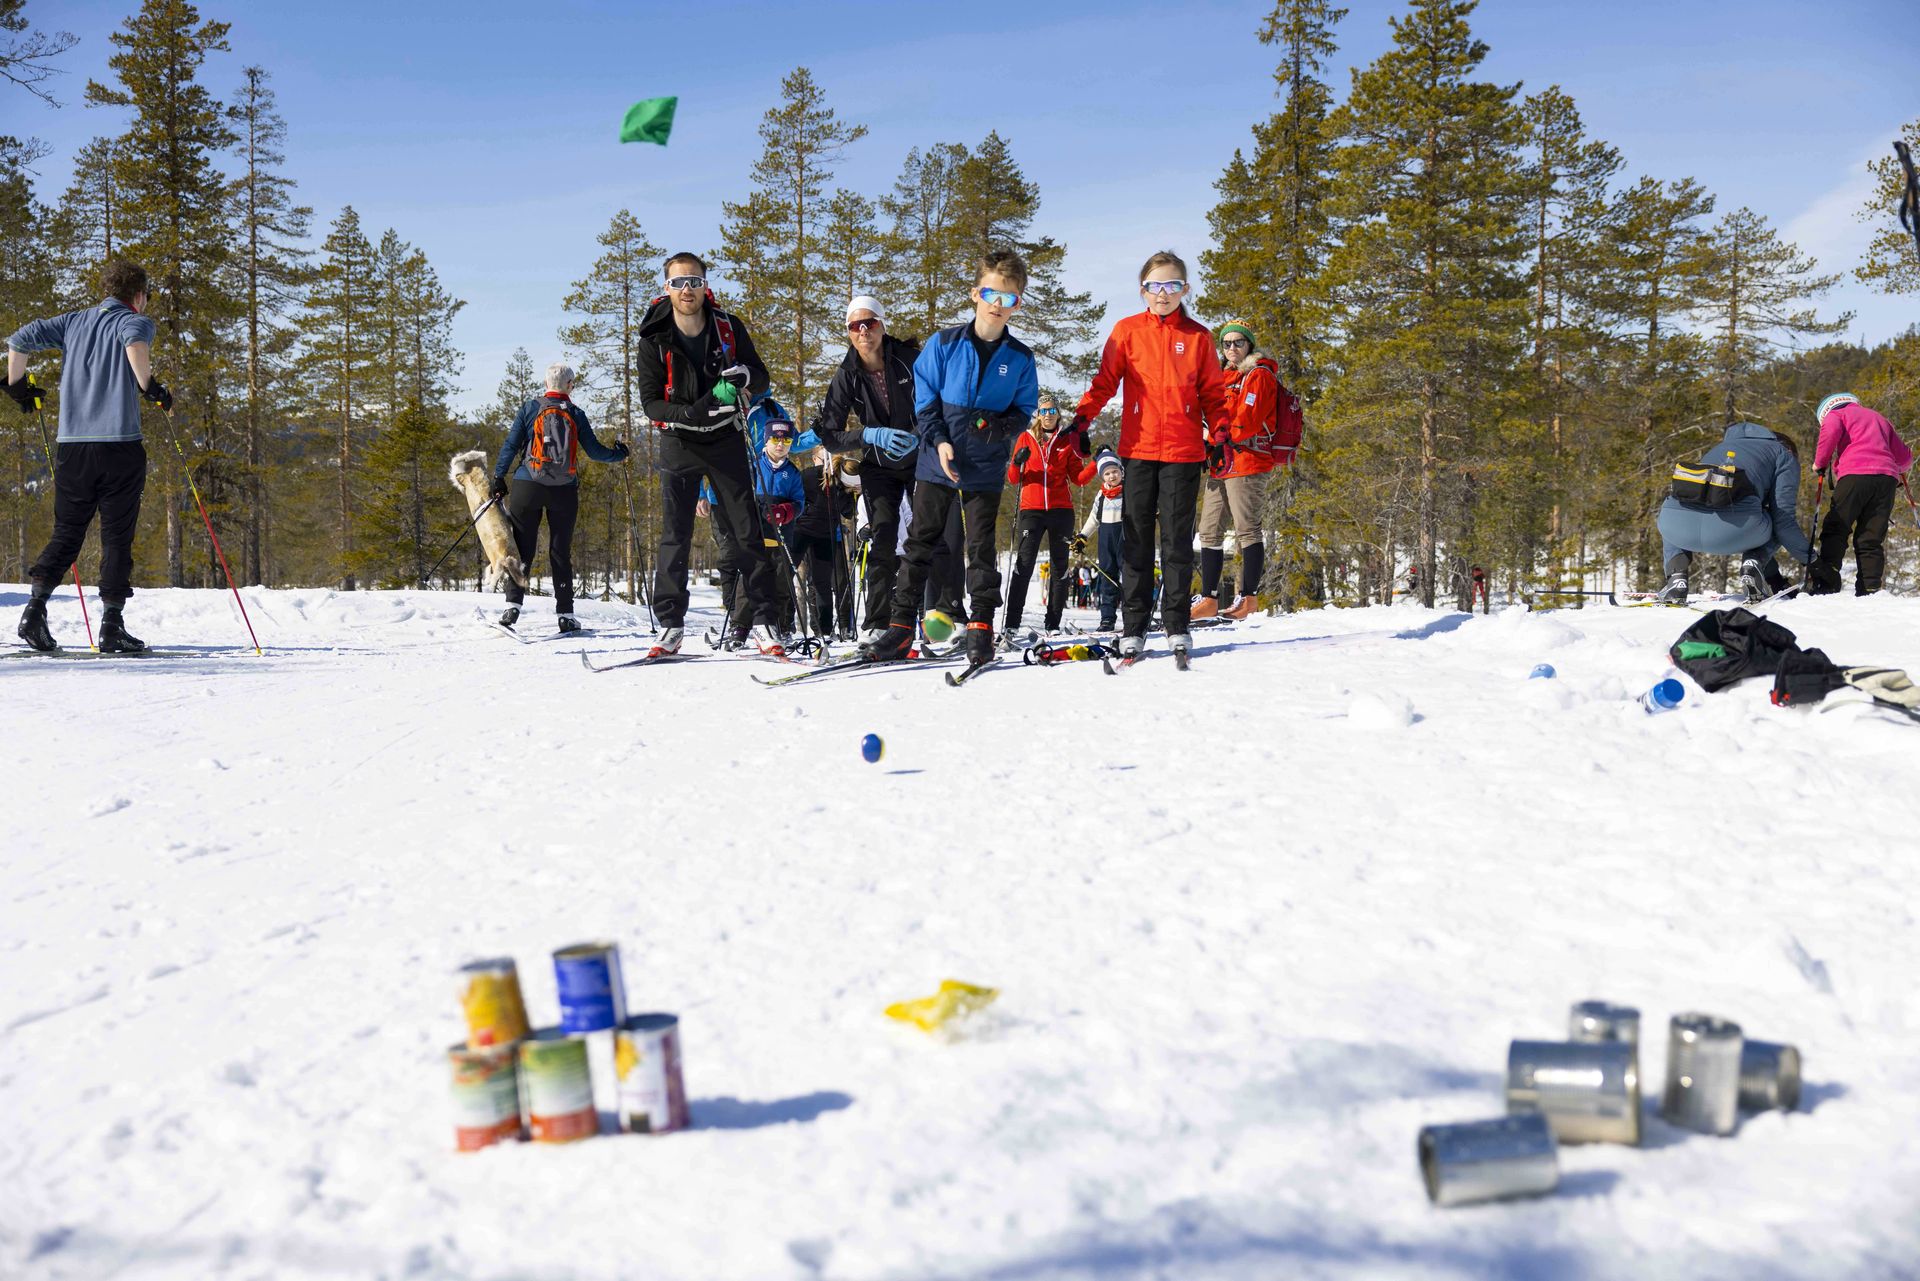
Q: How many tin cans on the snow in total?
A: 10